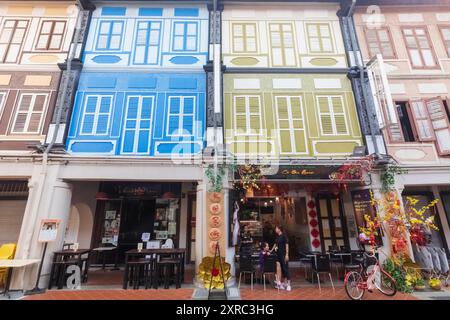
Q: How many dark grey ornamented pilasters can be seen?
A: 3